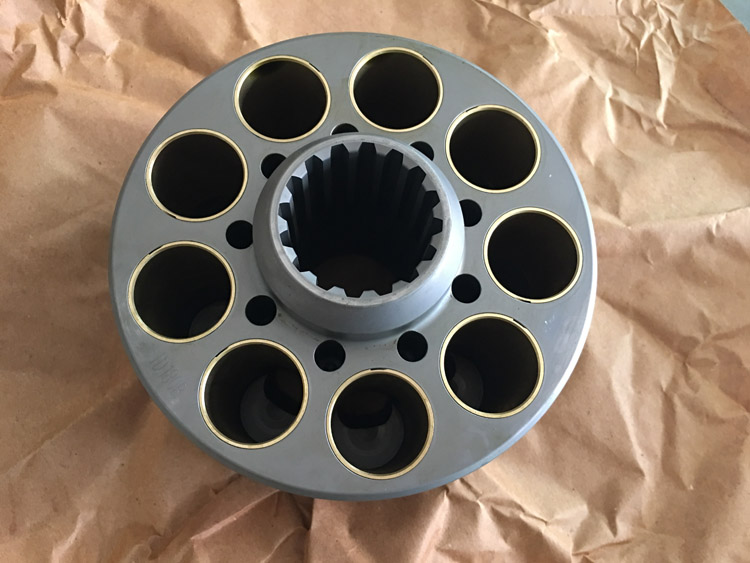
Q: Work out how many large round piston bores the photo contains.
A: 9